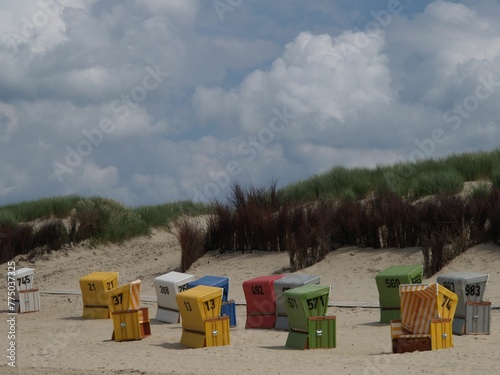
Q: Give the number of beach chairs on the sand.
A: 12